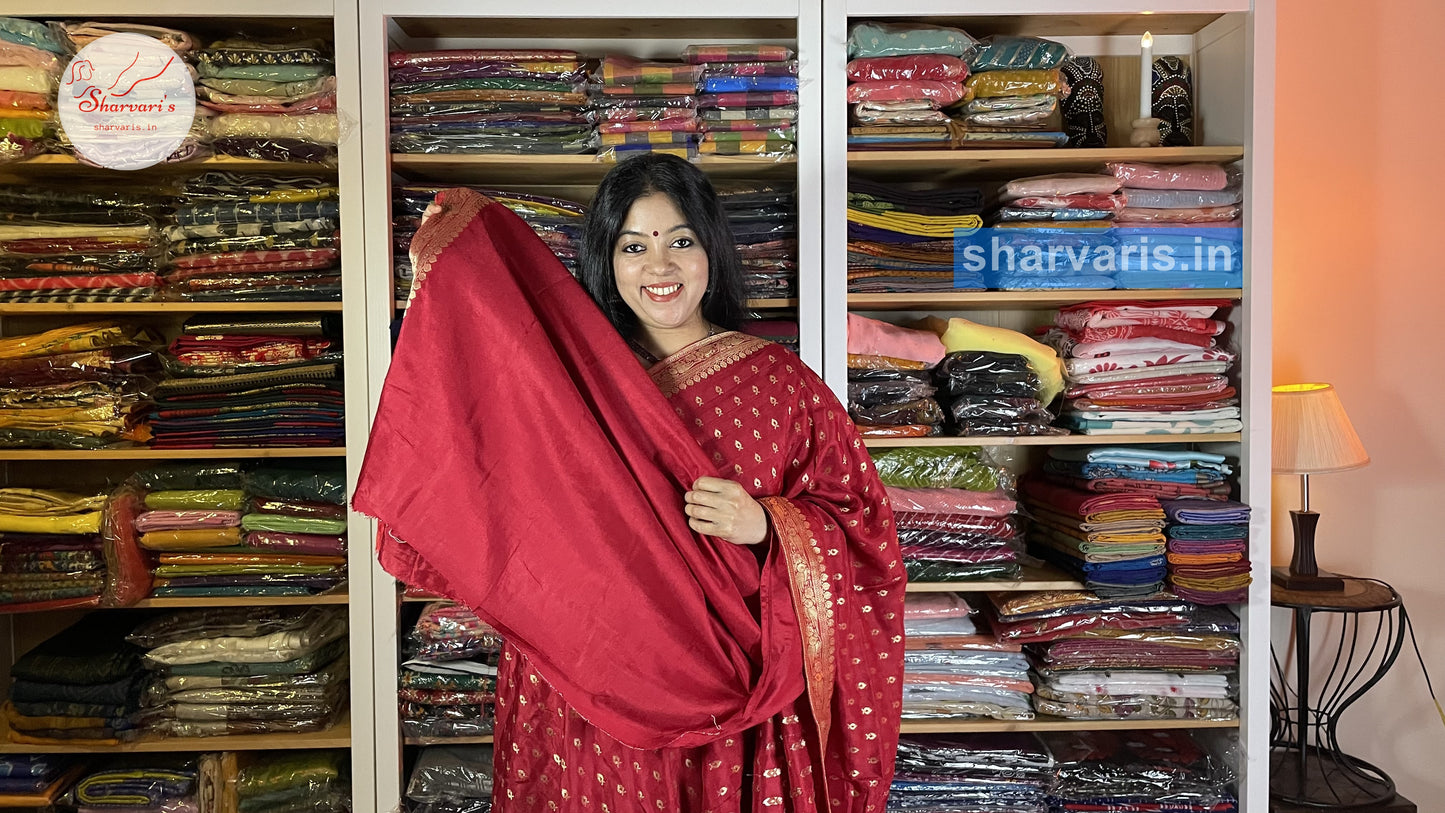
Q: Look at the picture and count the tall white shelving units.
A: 3